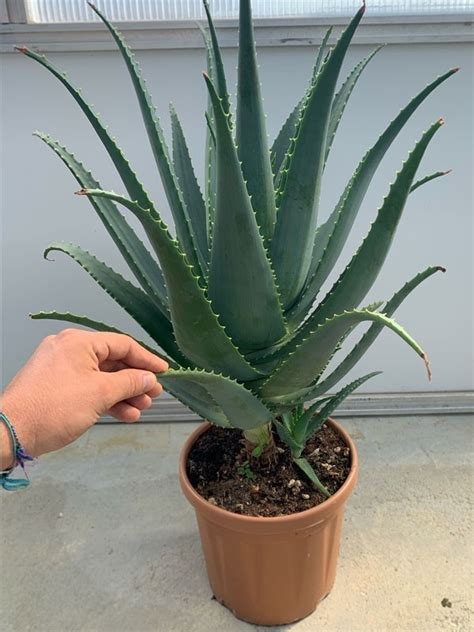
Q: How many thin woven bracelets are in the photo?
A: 2